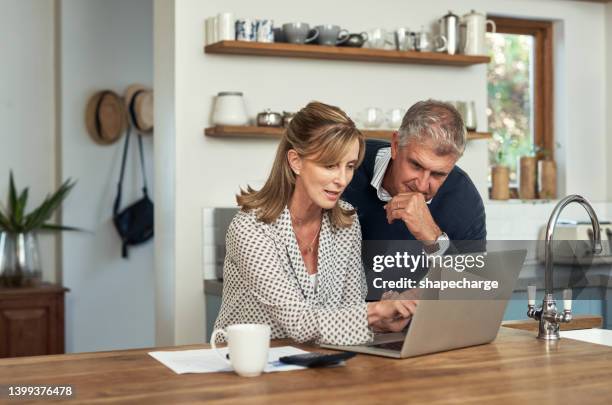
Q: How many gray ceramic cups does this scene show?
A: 2